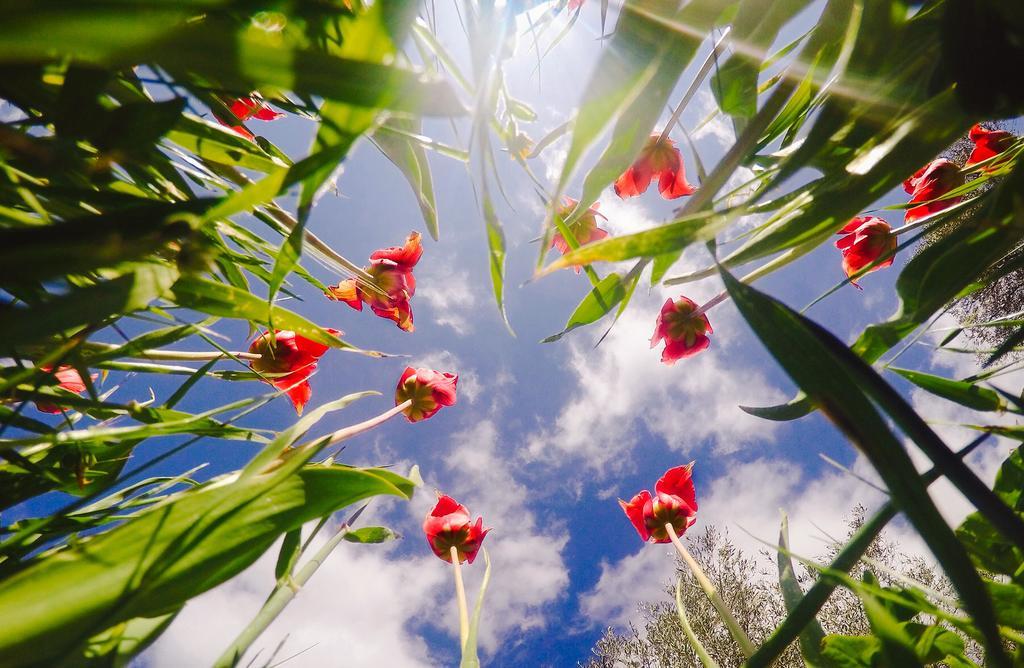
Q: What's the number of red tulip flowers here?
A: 13